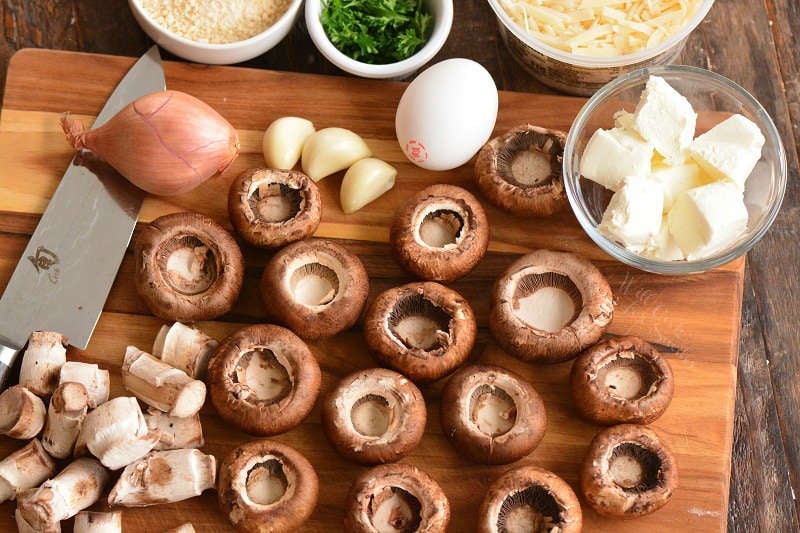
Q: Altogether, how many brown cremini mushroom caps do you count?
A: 15